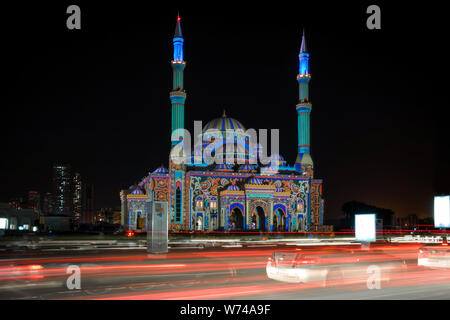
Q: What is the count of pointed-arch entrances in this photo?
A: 3